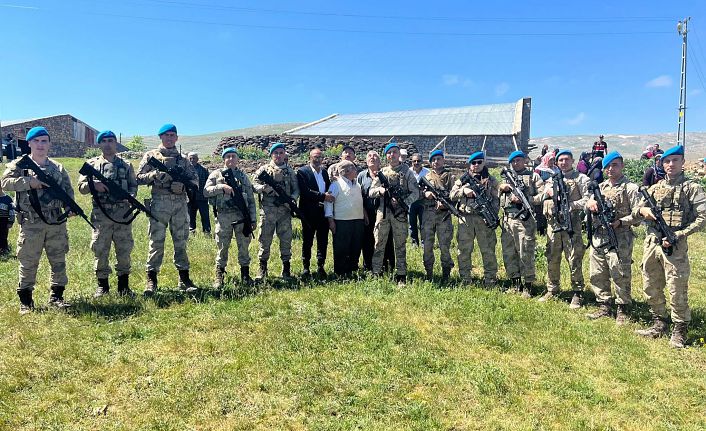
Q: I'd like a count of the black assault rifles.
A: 12